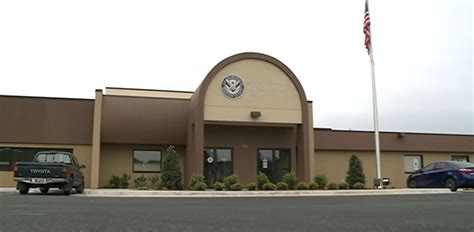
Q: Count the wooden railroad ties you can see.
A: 0